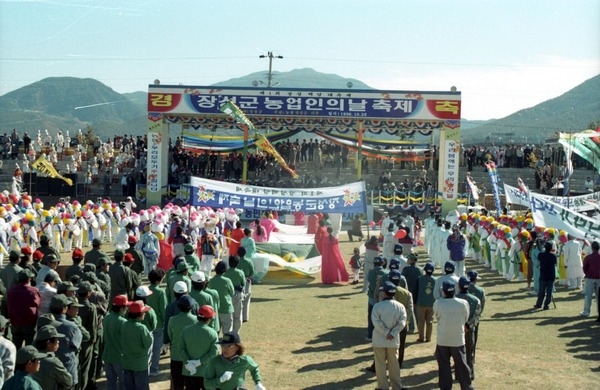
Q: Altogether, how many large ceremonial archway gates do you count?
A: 1